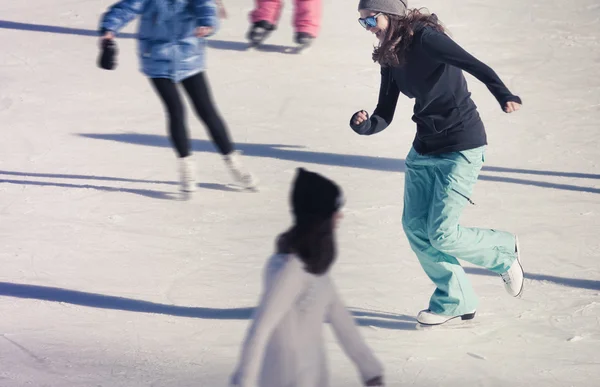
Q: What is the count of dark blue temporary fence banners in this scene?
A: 0